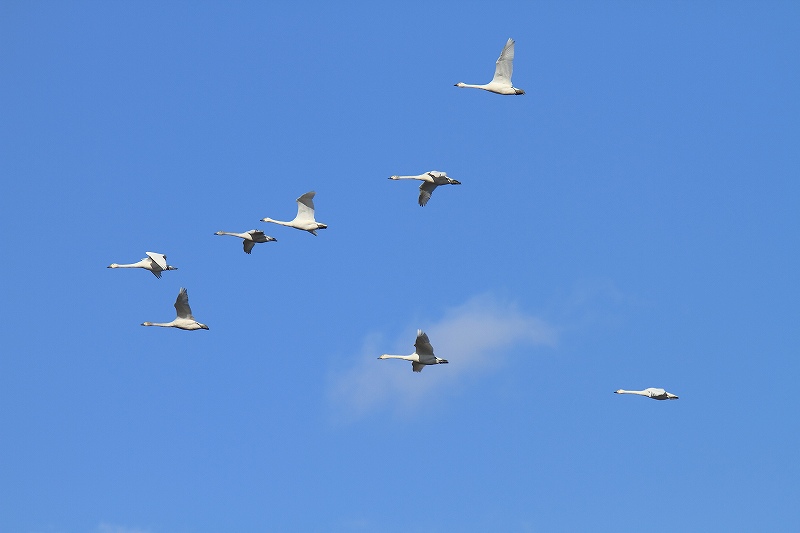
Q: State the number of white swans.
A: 8